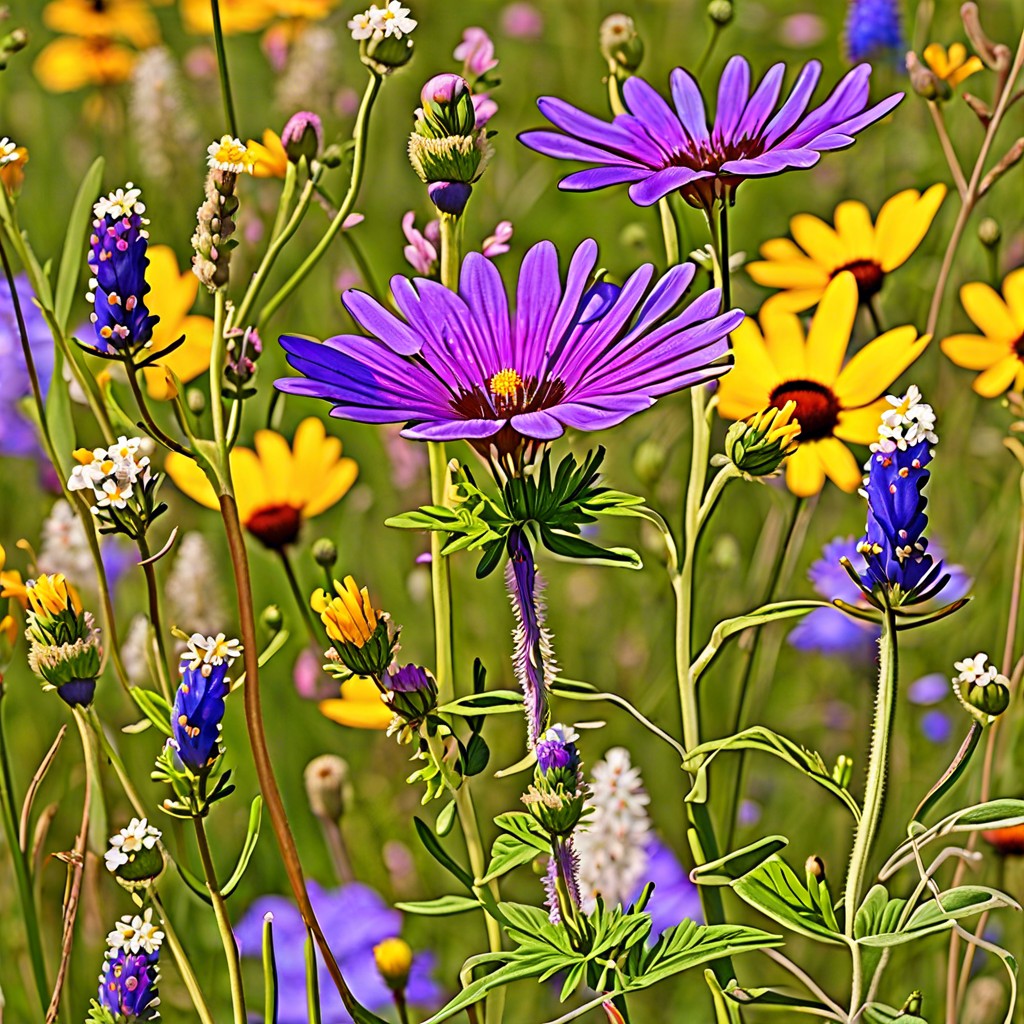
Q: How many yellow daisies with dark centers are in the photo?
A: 4